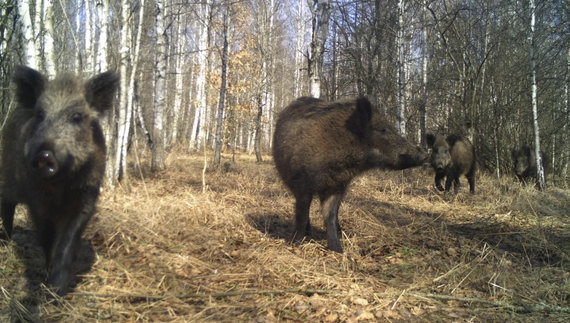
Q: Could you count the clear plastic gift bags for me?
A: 0